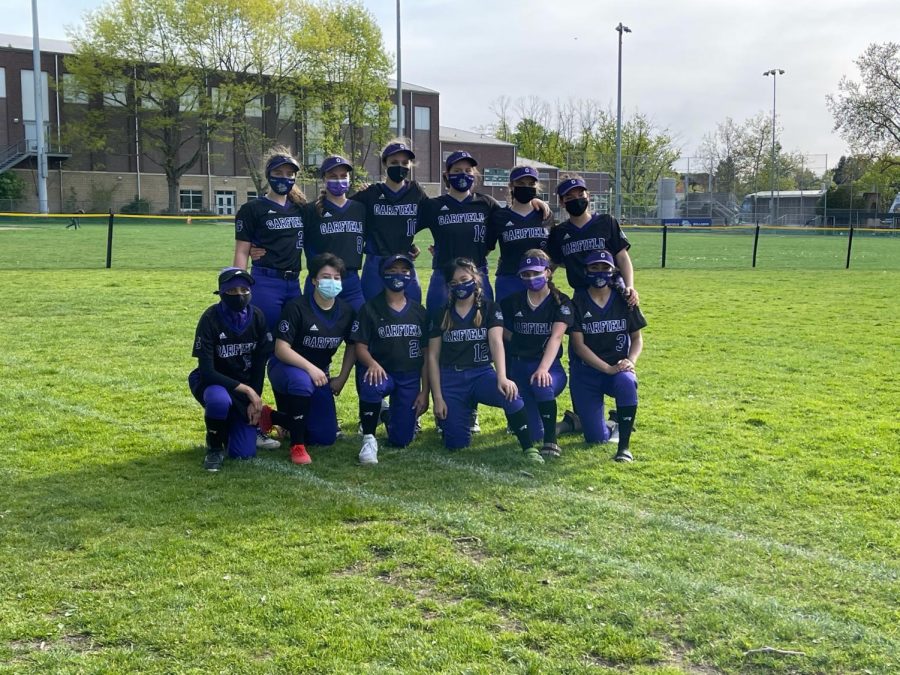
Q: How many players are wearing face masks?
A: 12